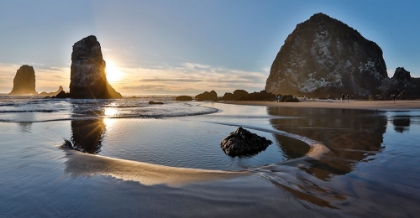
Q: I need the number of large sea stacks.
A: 3